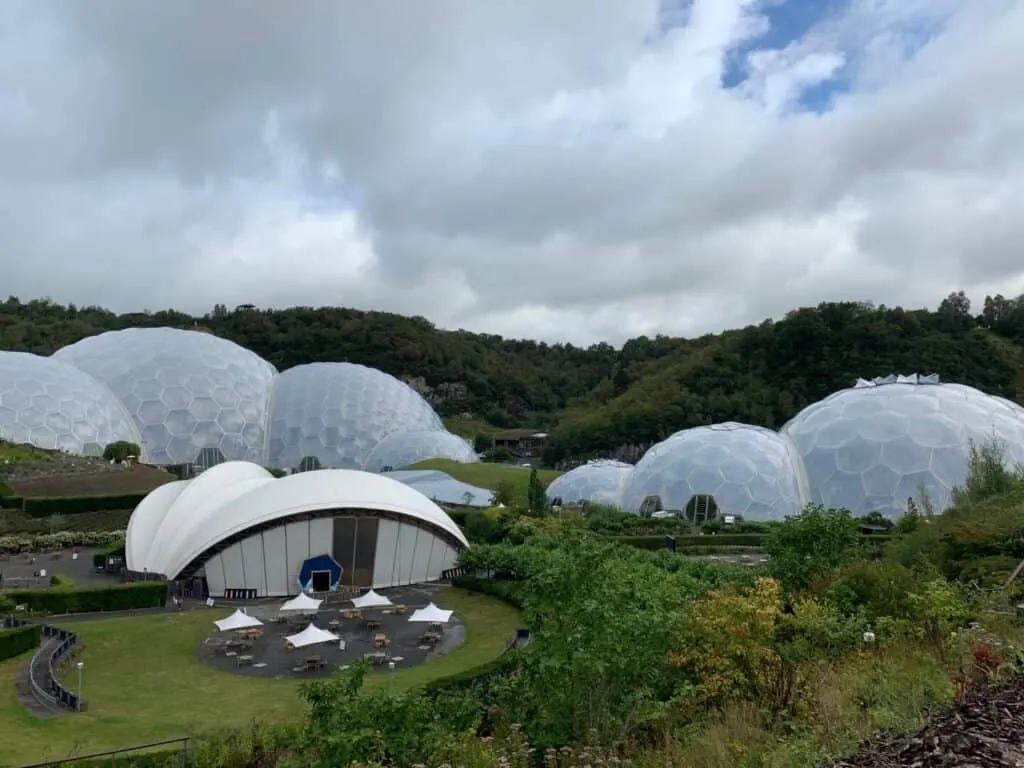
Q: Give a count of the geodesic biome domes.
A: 7